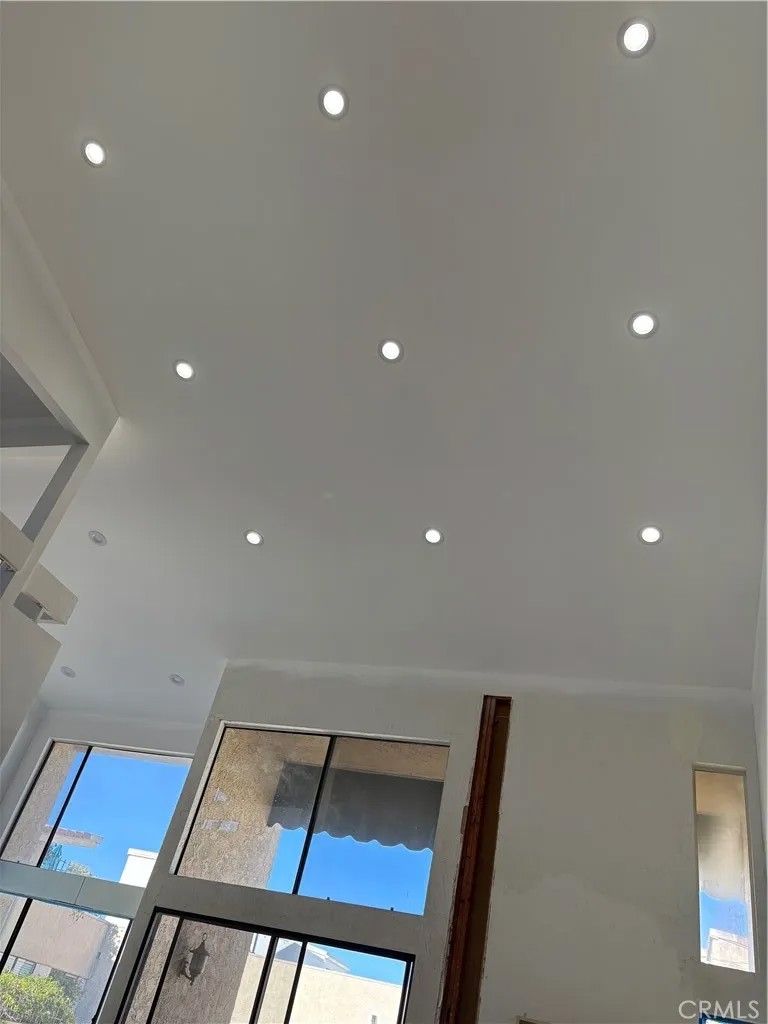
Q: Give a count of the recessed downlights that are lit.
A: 9